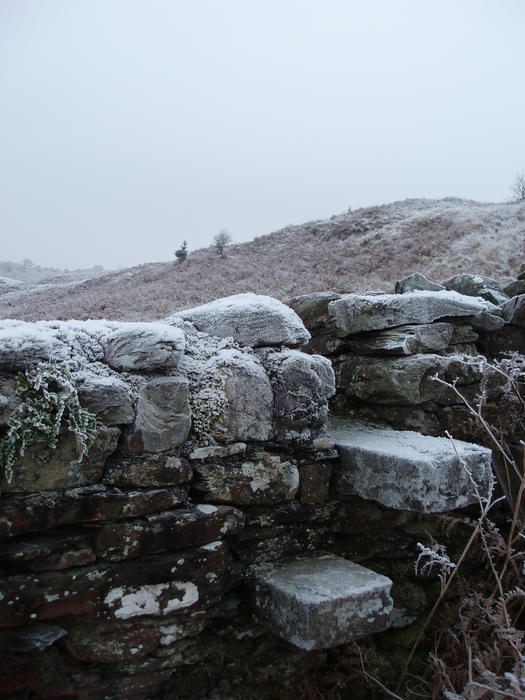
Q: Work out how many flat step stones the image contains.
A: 2